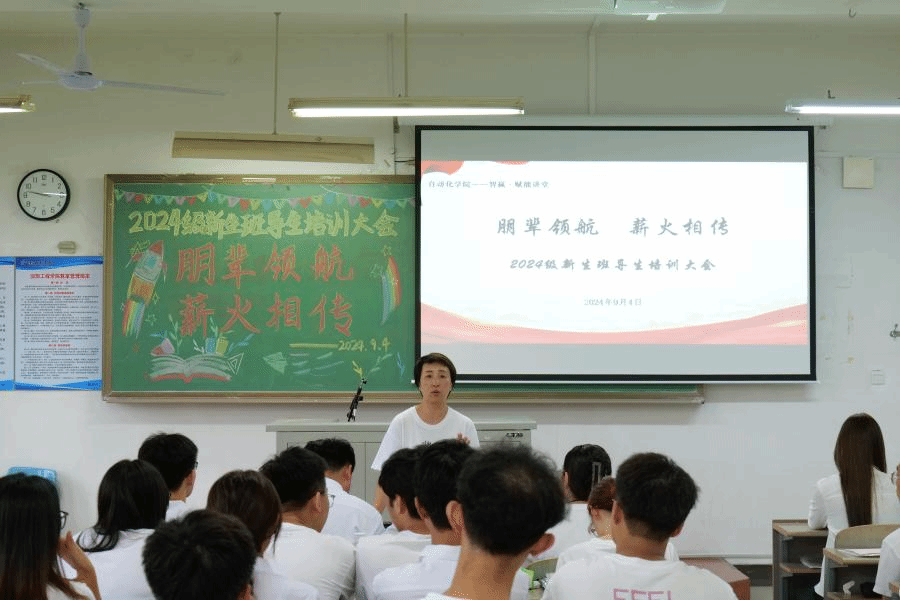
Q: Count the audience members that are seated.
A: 15